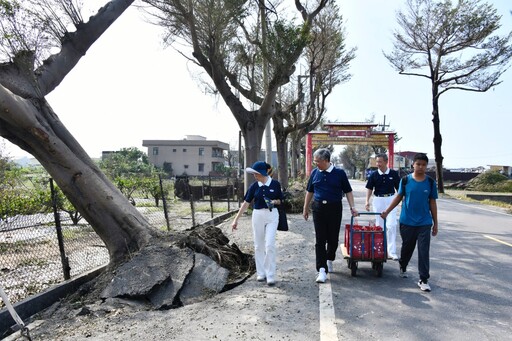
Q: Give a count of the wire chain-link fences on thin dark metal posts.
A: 1